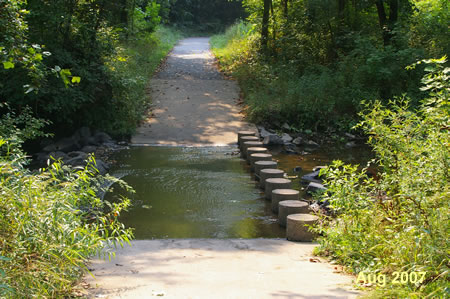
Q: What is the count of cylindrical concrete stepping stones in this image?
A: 11